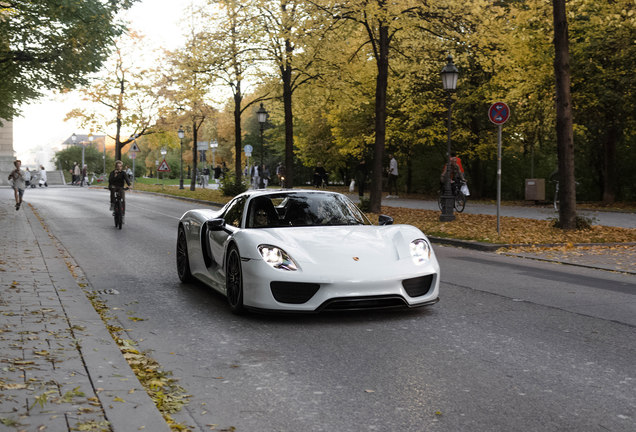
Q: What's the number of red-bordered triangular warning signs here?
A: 2